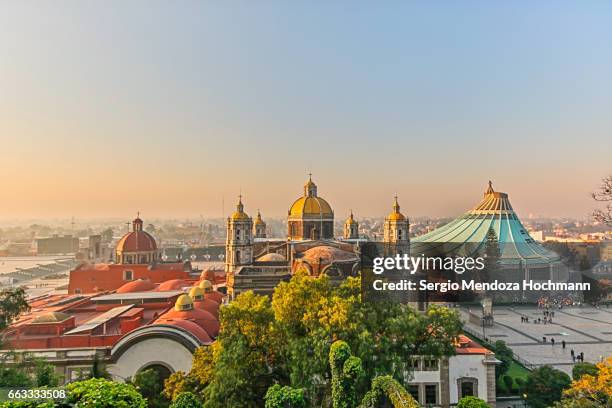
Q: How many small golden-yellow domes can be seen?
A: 7